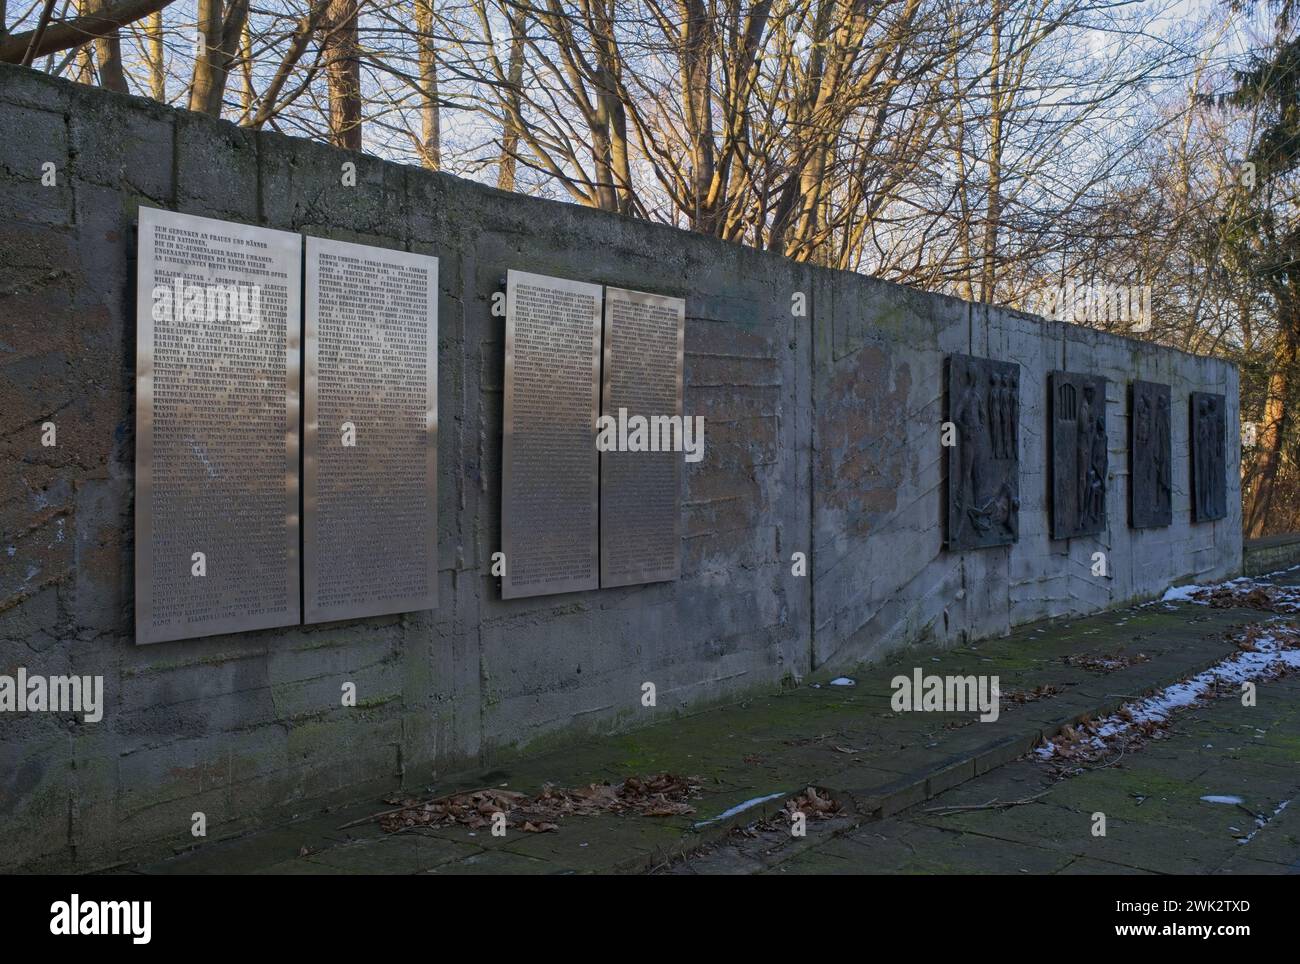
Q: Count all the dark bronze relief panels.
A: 4